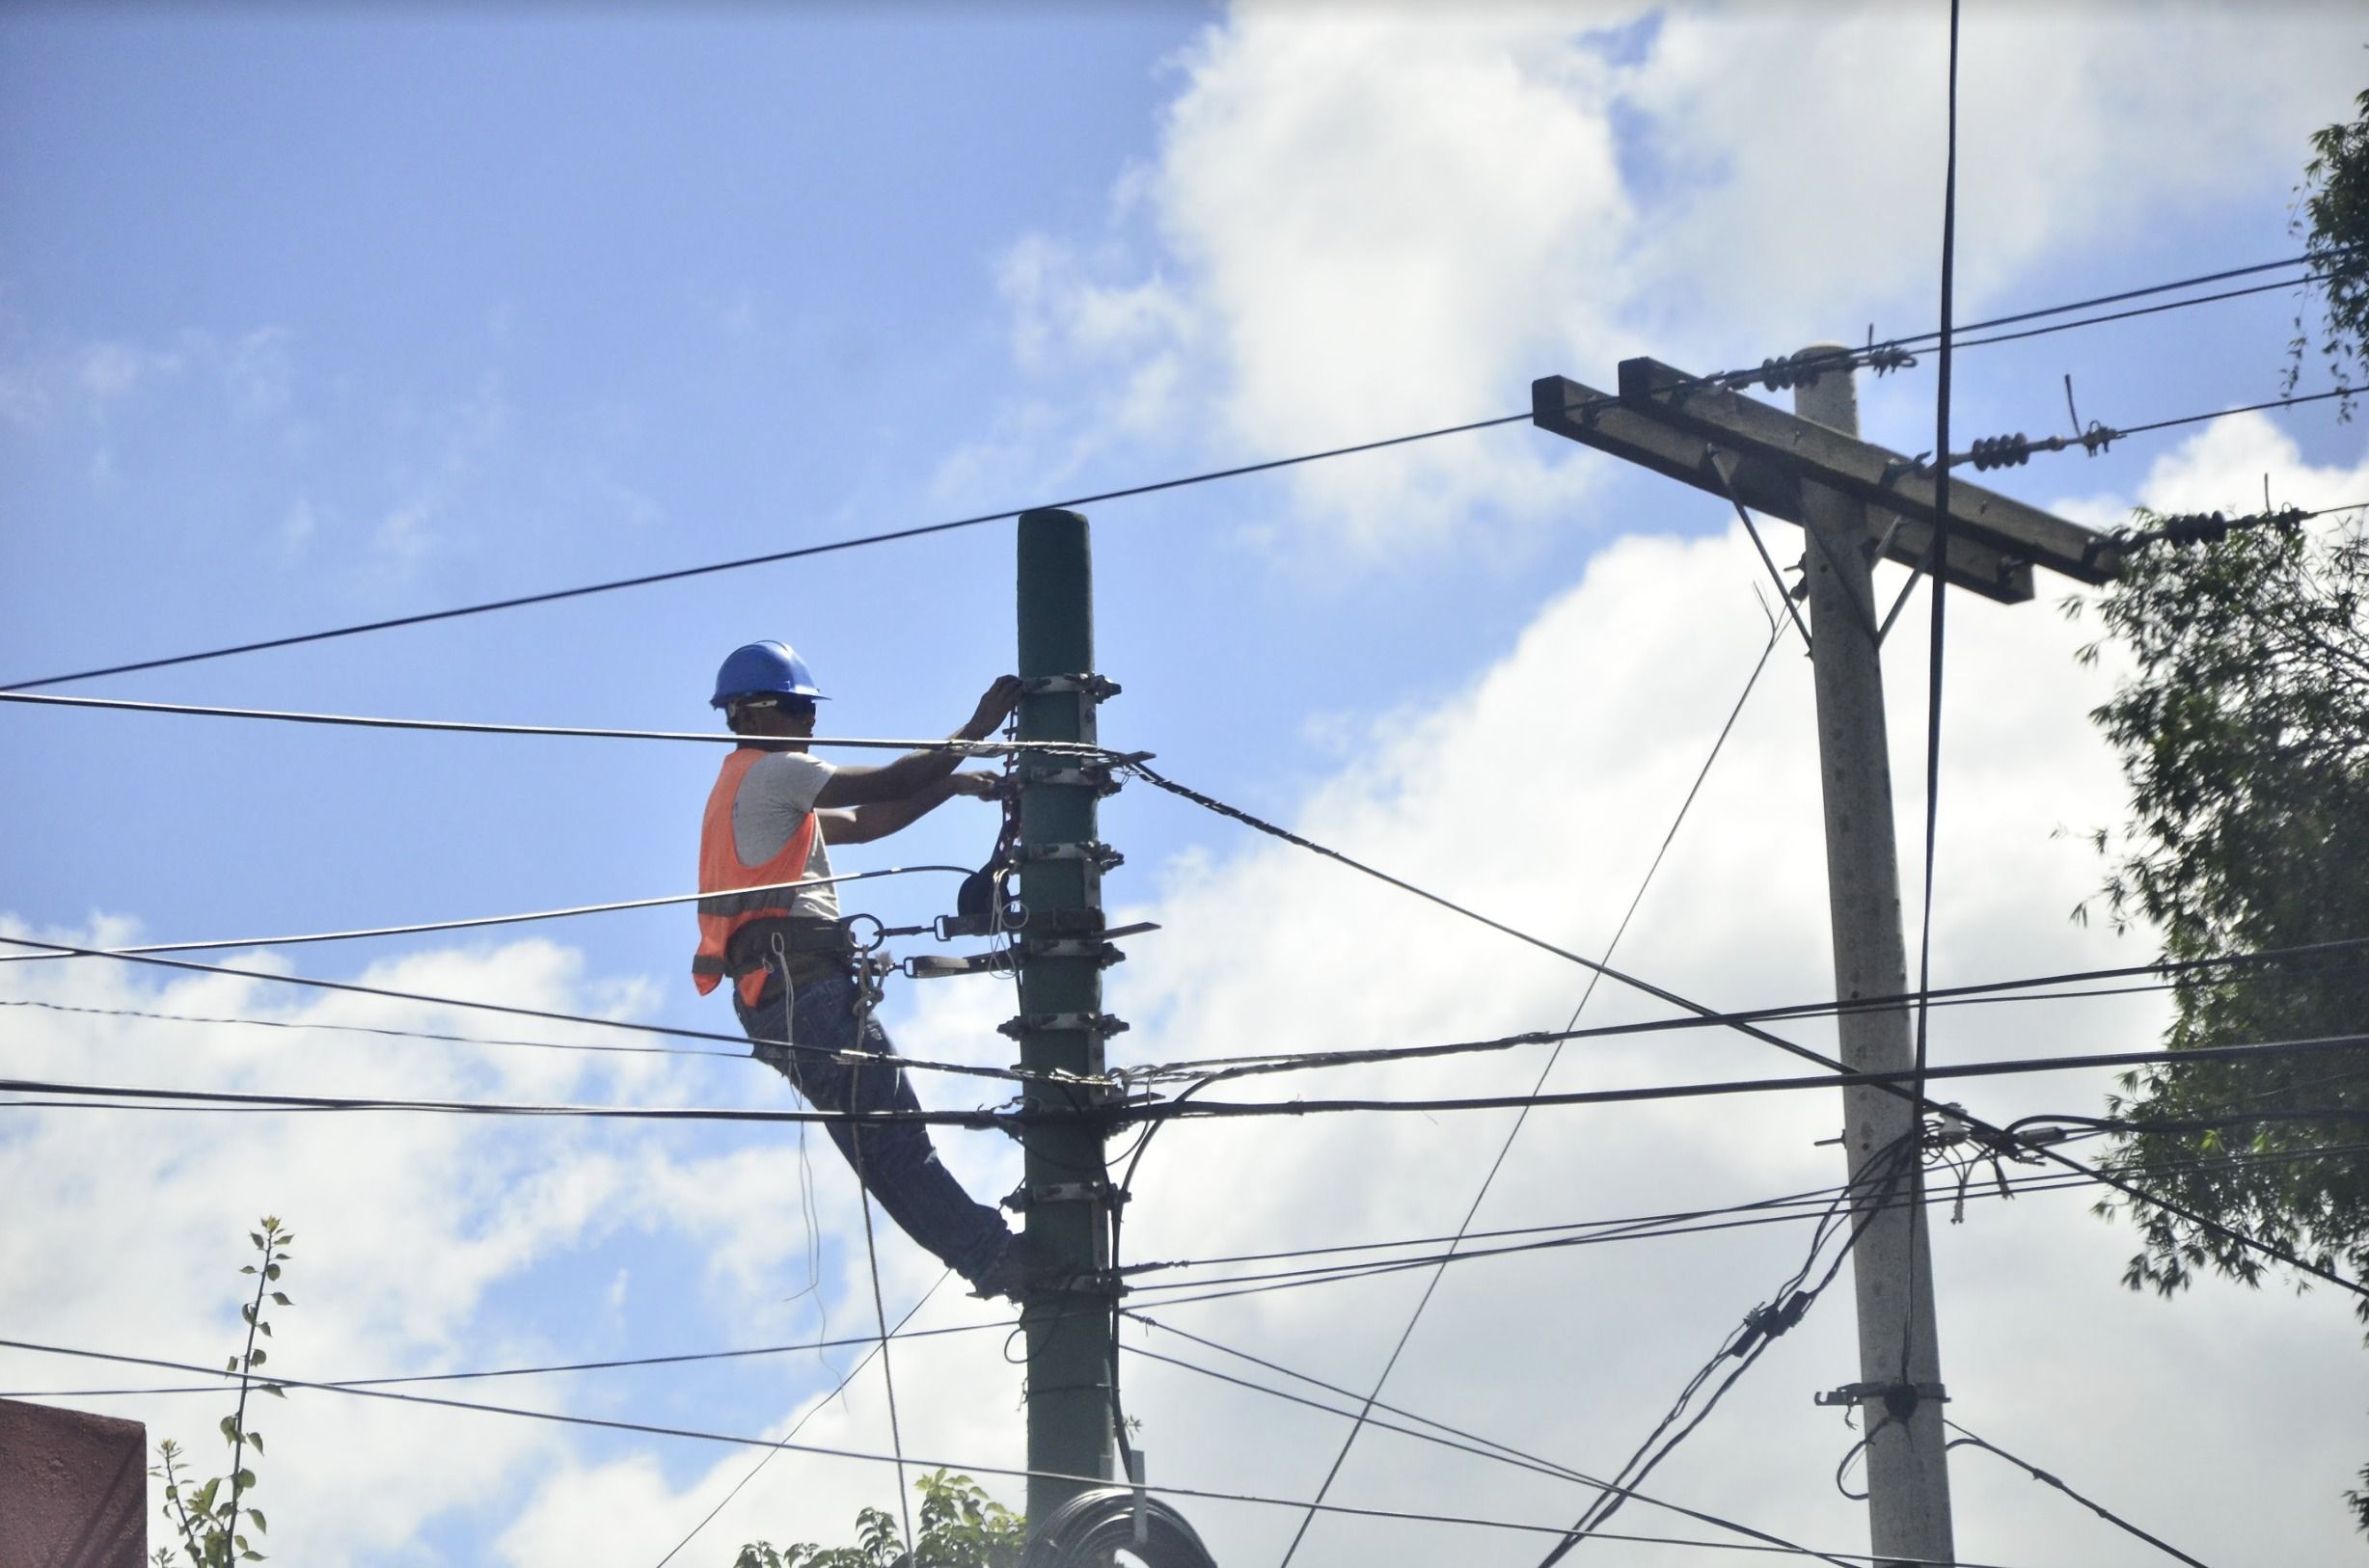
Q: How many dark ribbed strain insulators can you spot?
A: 3